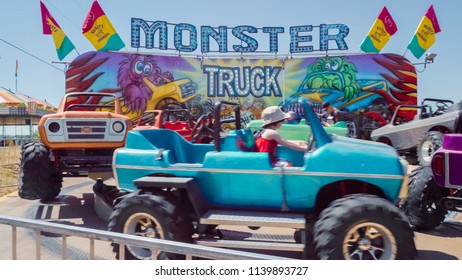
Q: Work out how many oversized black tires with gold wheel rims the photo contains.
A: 2